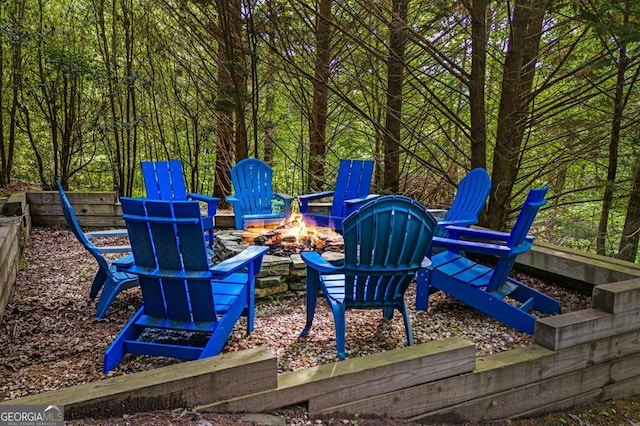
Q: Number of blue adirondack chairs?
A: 8